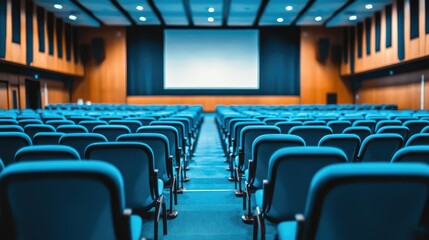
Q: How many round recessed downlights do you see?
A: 11